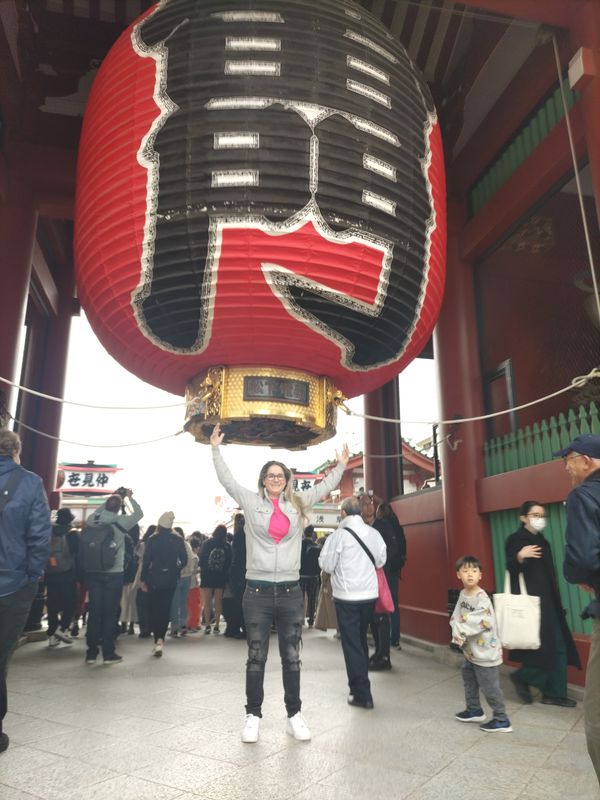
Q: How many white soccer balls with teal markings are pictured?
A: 0